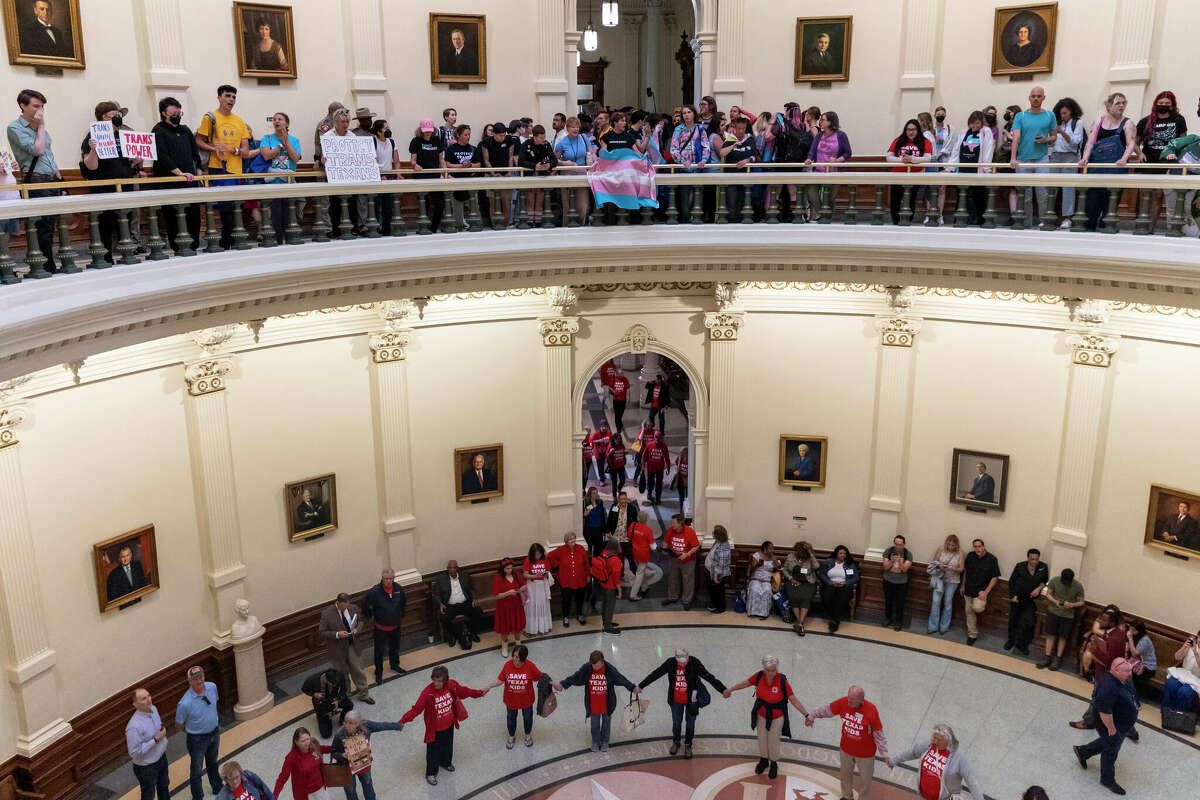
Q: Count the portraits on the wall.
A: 11